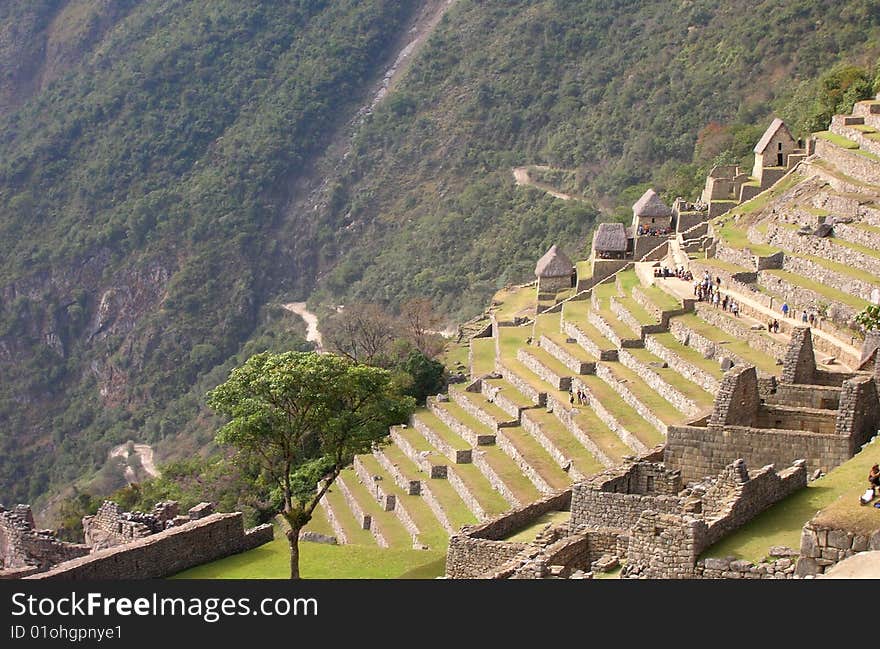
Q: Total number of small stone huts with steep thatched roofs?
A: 4